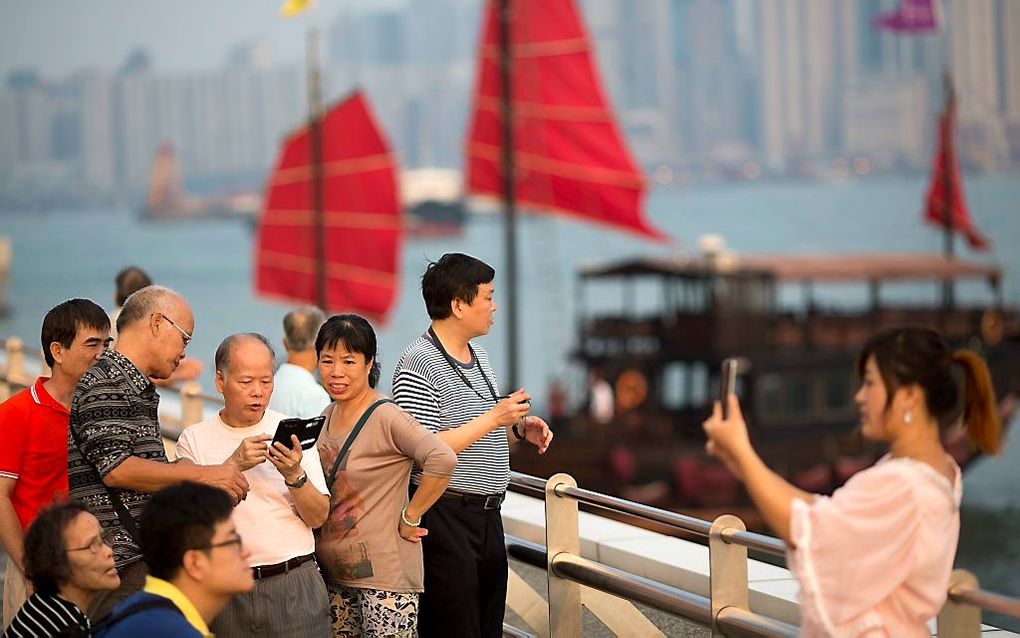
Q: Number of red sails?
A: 3